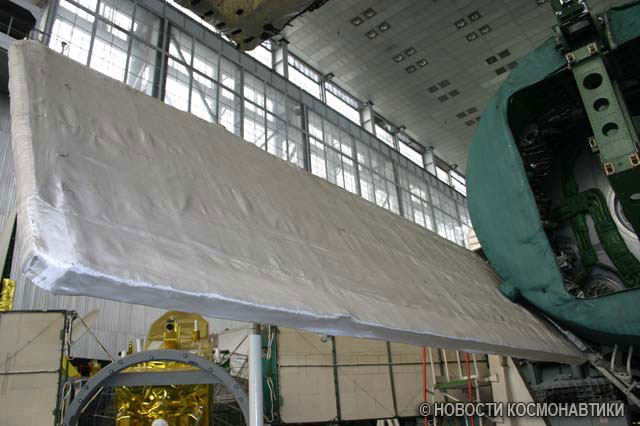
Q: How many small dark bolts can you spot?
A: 9